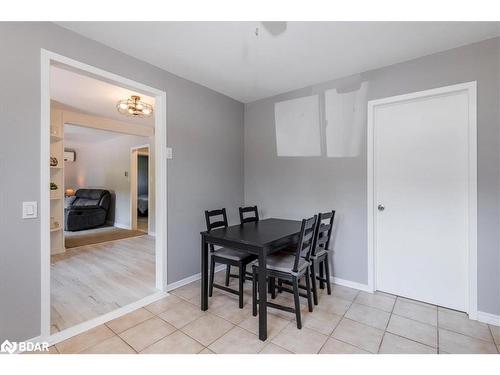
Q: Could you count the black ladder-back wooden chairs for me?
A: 4